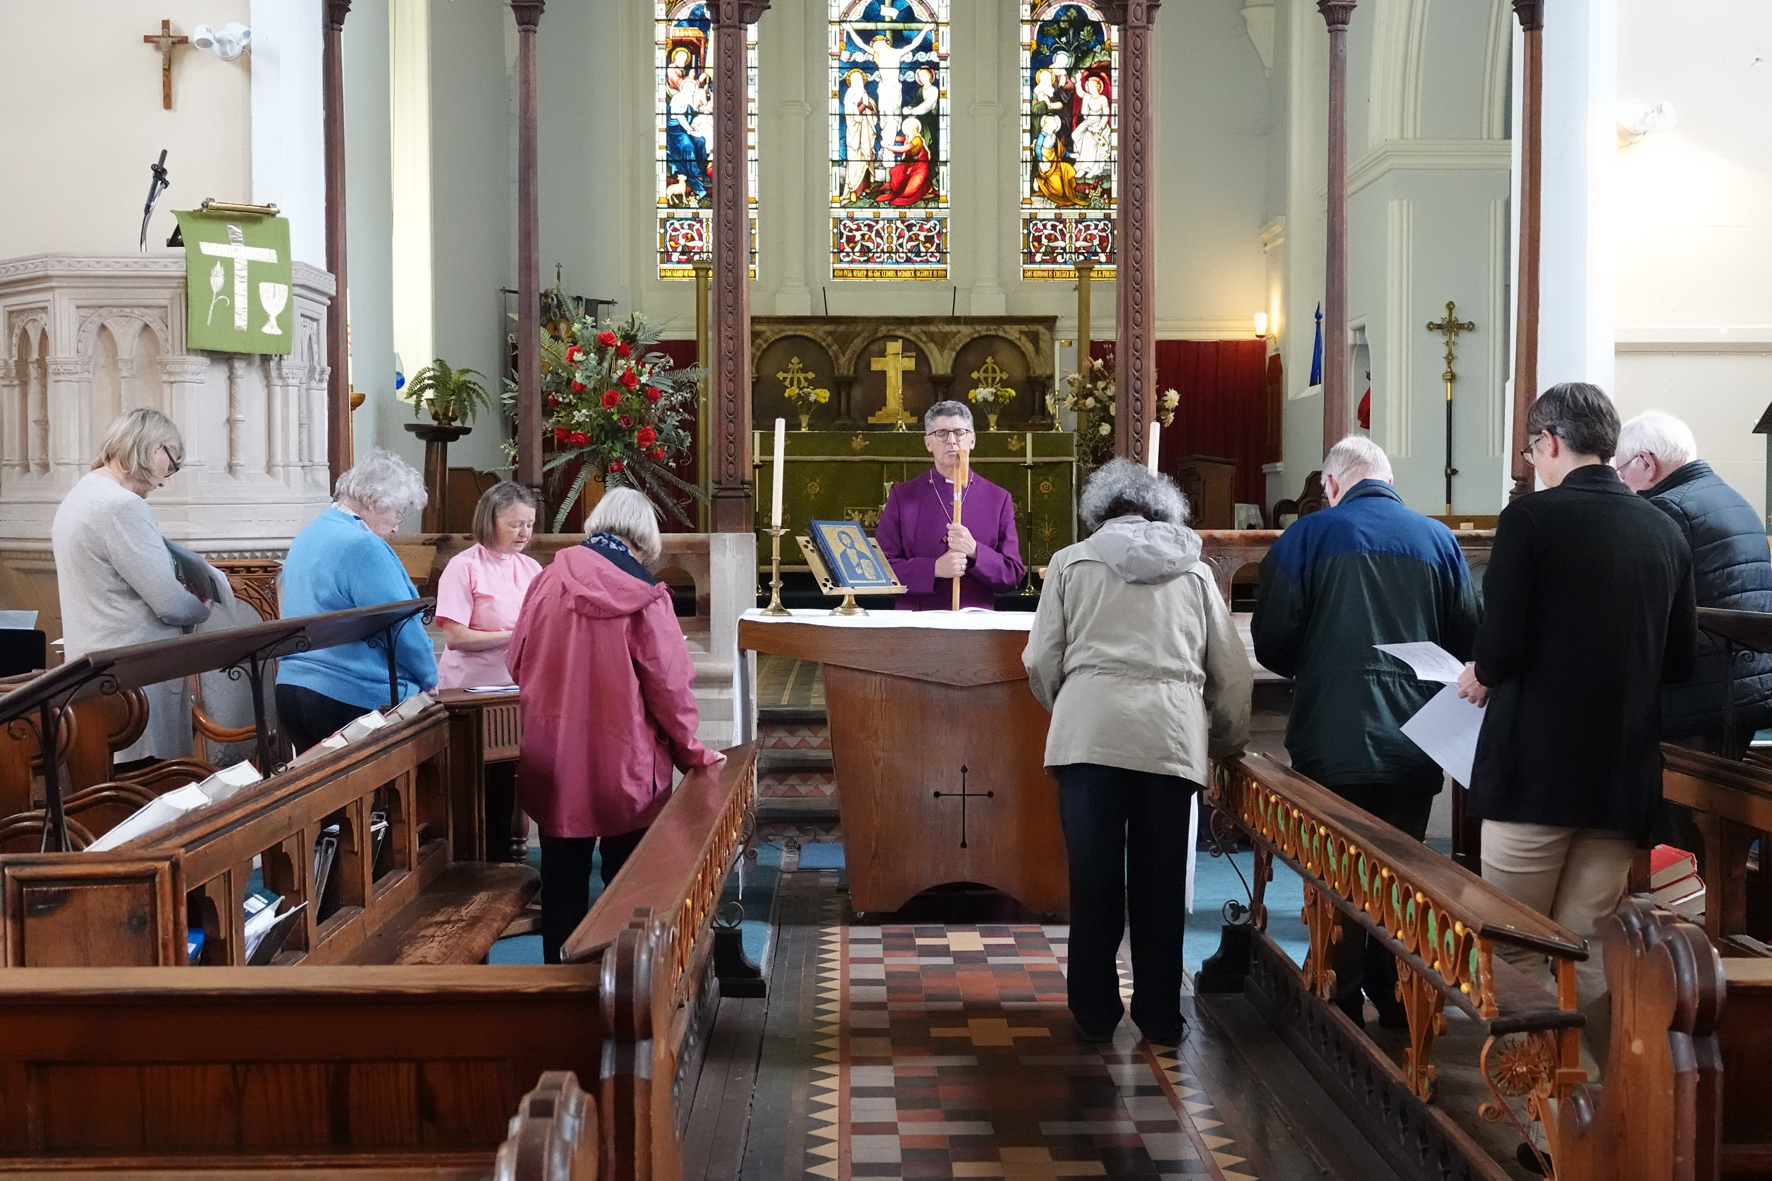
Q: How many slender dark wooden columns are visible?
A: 6